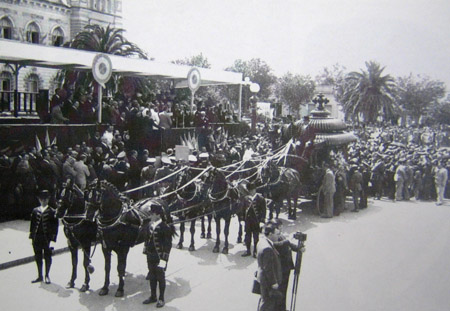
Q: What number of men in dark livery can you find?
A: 3